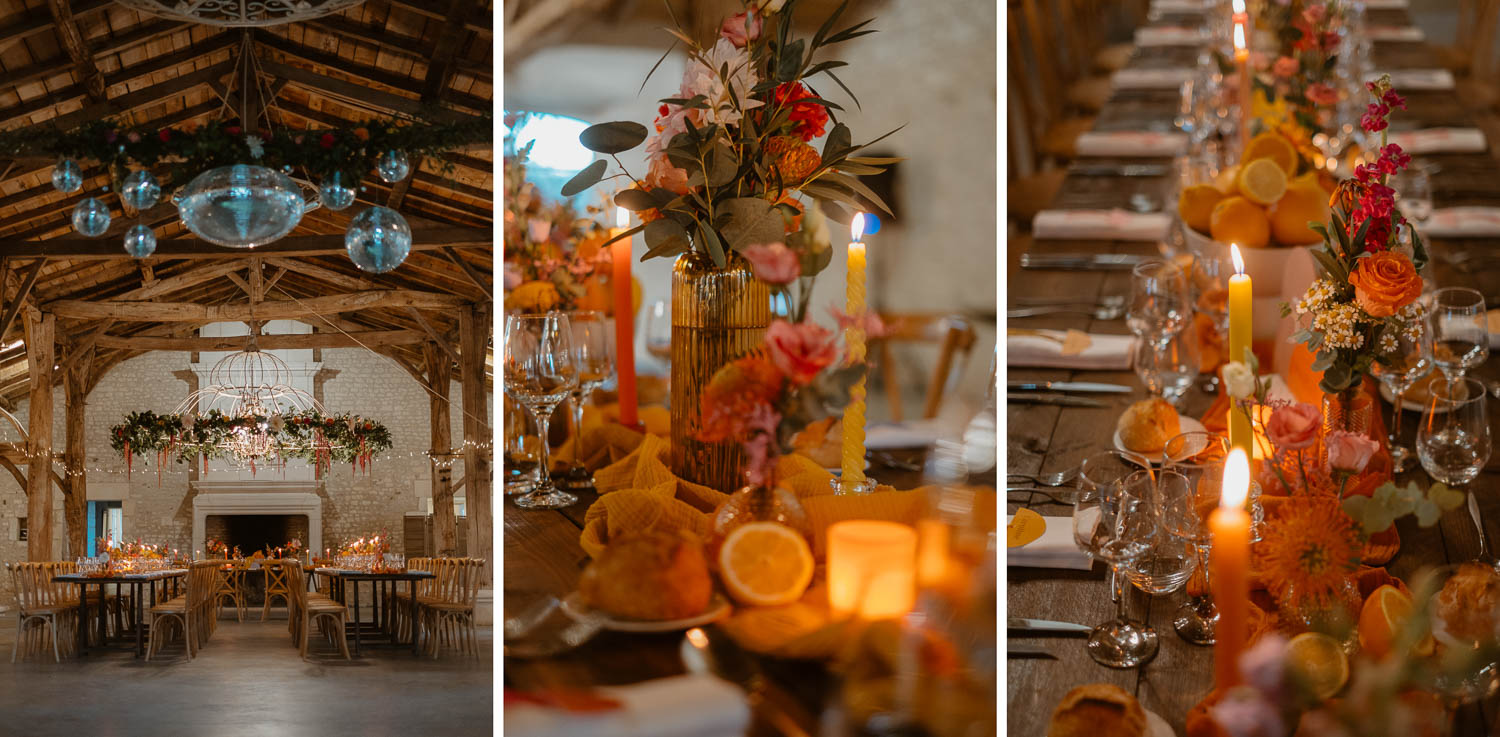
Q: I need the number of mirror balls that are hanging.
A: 8